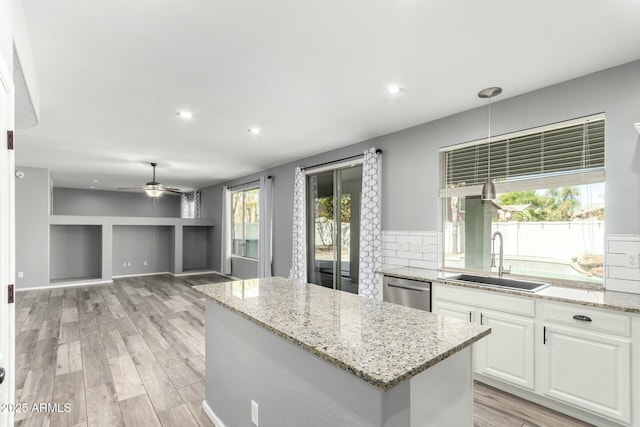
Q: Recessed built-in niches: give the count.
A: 3